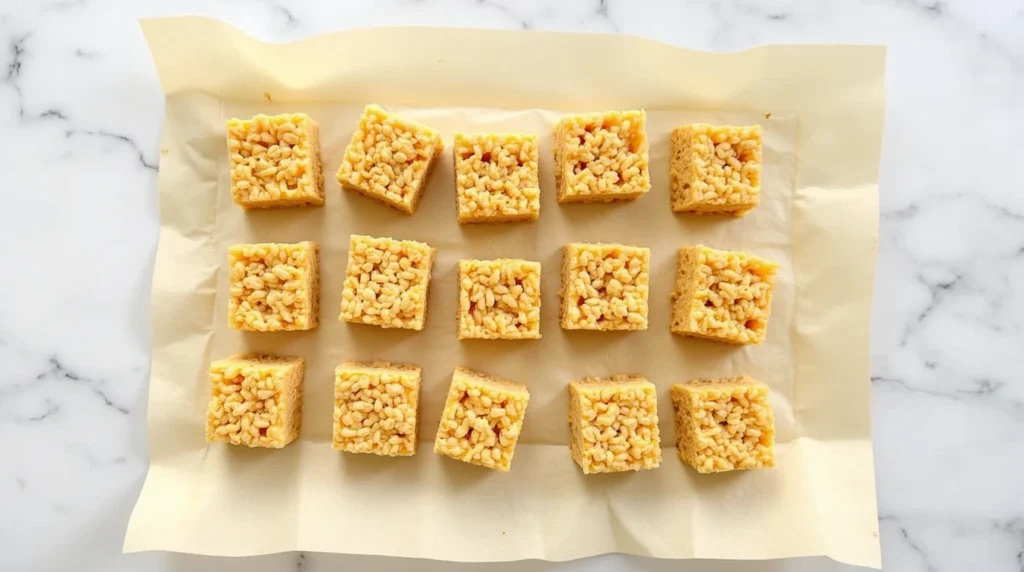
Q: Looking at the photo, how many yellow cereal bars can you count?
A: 15